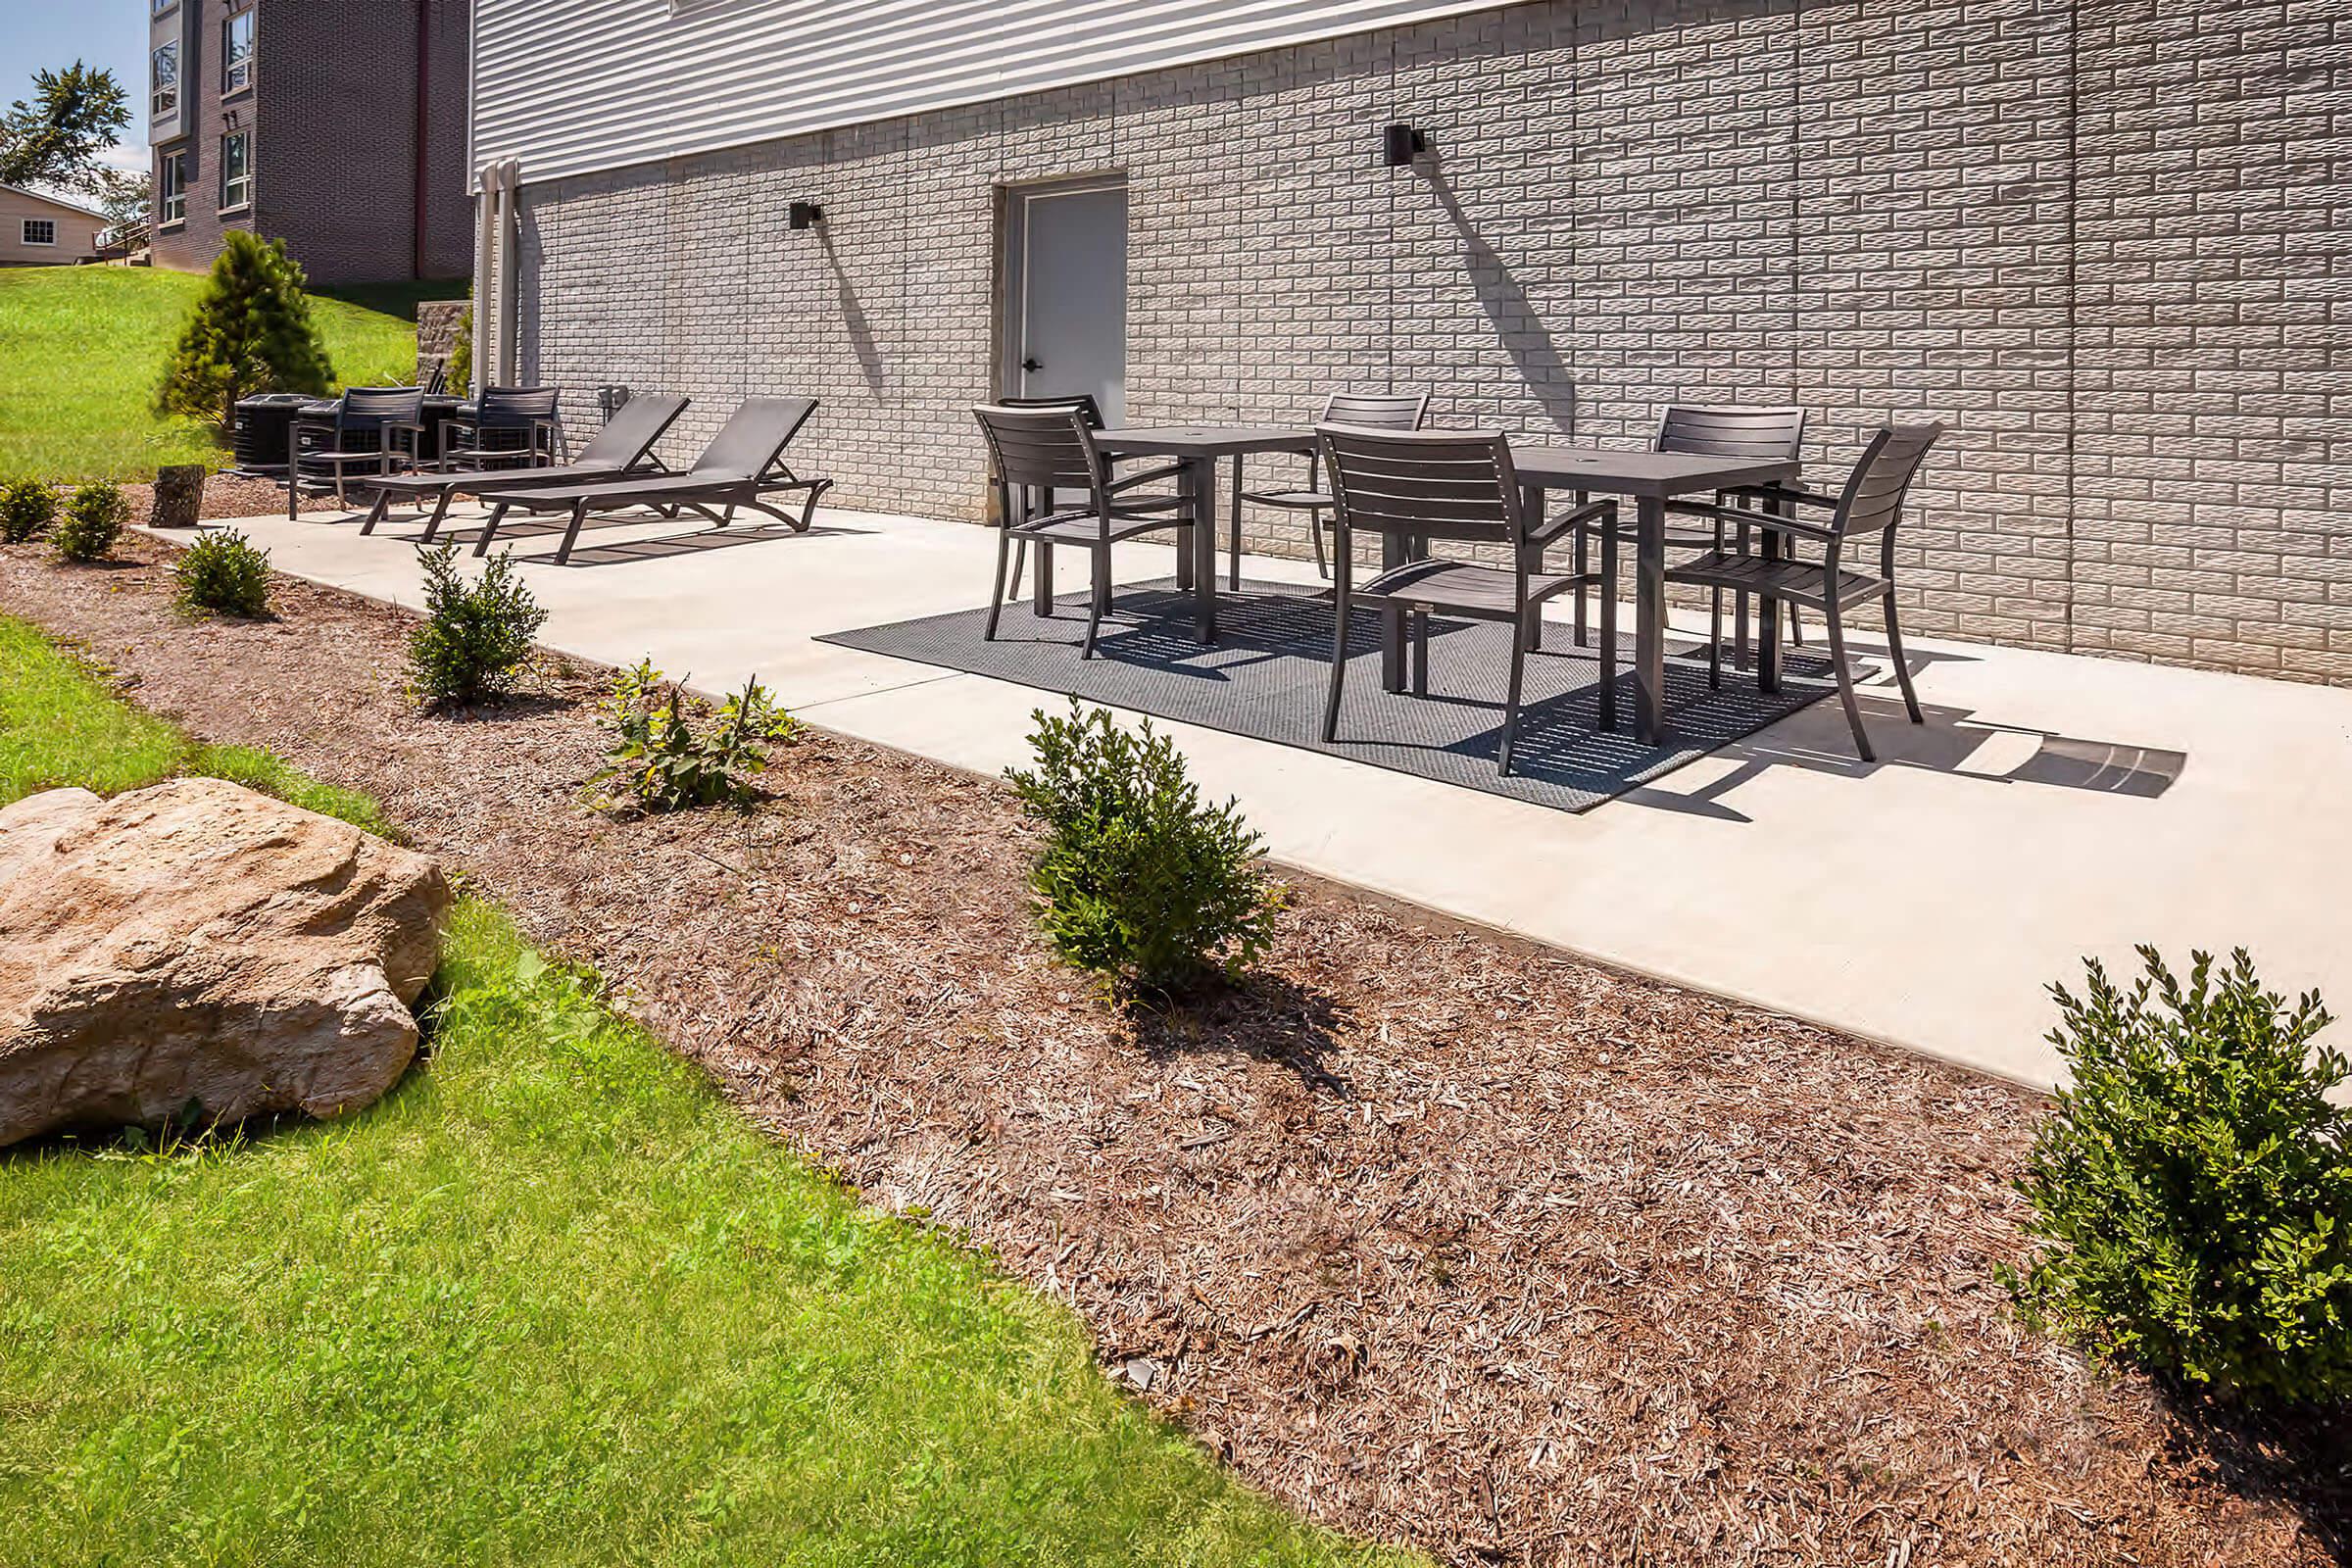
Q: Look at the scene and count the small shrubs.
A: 7